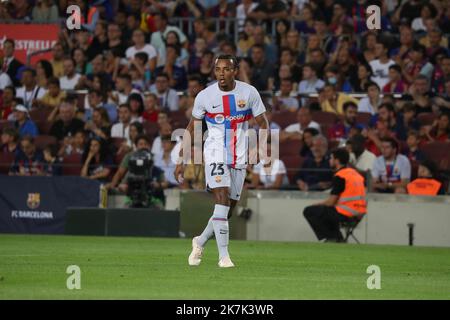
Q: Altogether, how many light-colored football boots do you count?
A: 2